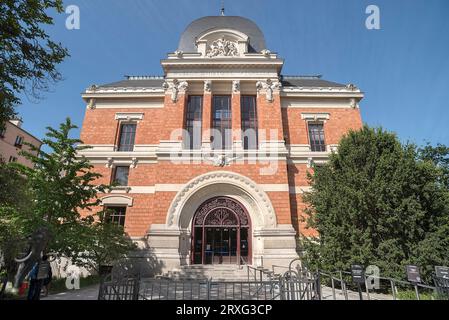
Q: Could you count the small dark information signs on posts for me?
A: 3